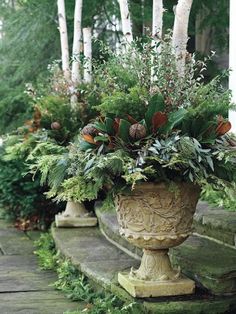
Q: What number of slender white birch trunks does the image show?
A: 6